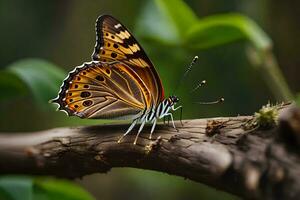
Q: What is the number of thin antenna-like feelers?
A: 3